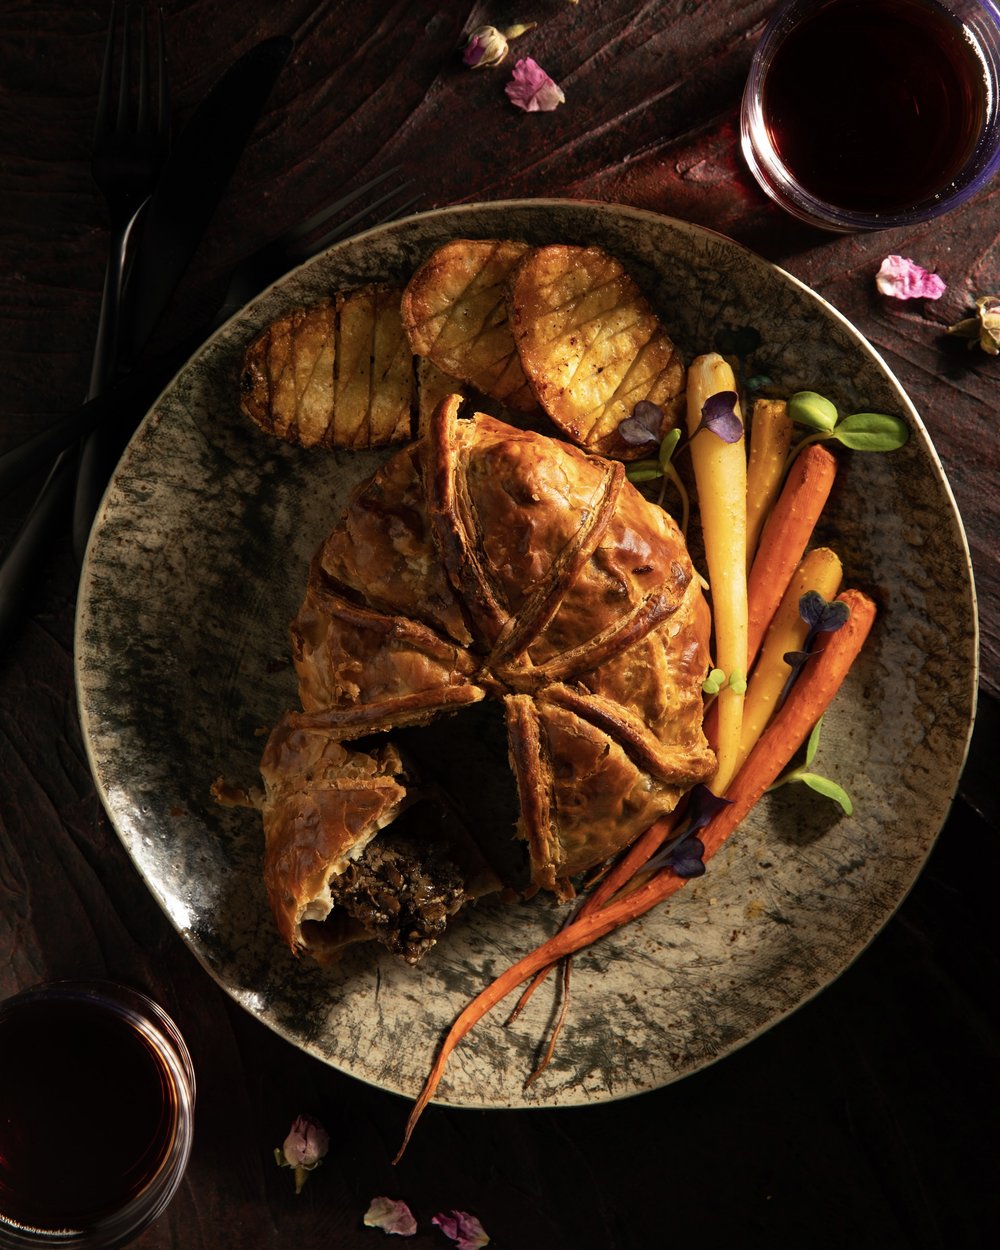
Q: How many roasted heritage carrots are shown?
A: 5